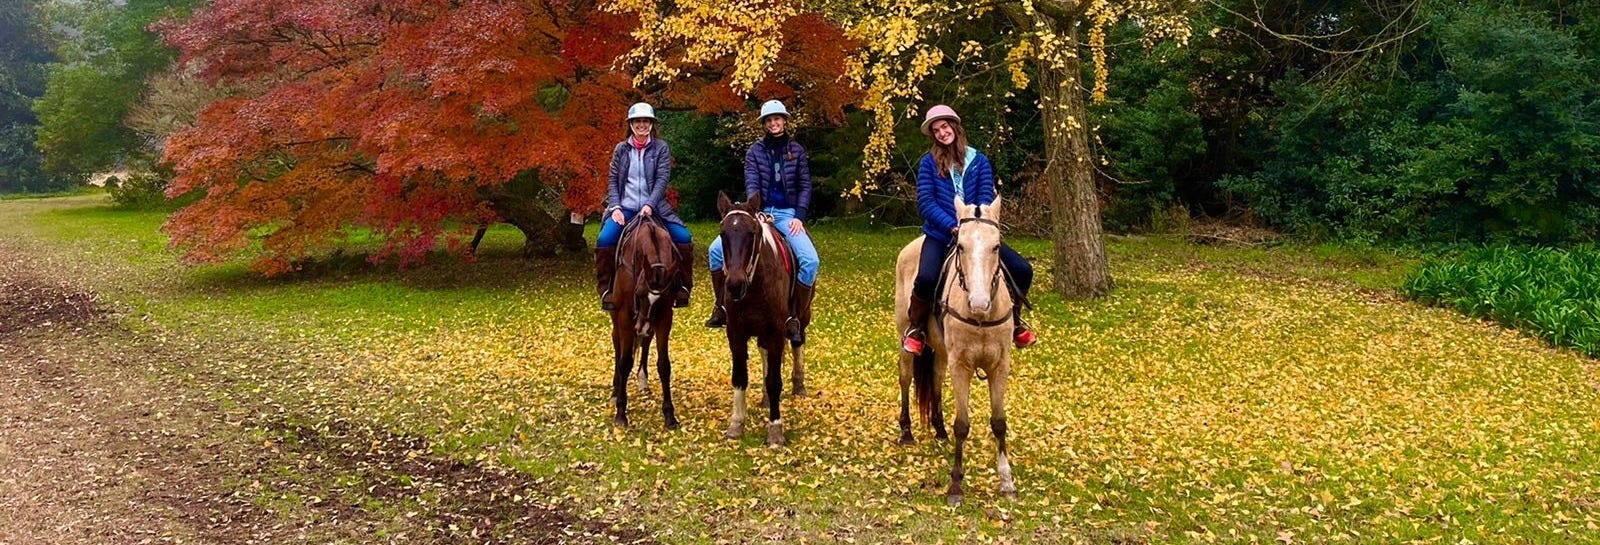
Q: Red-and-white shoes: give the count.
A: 2